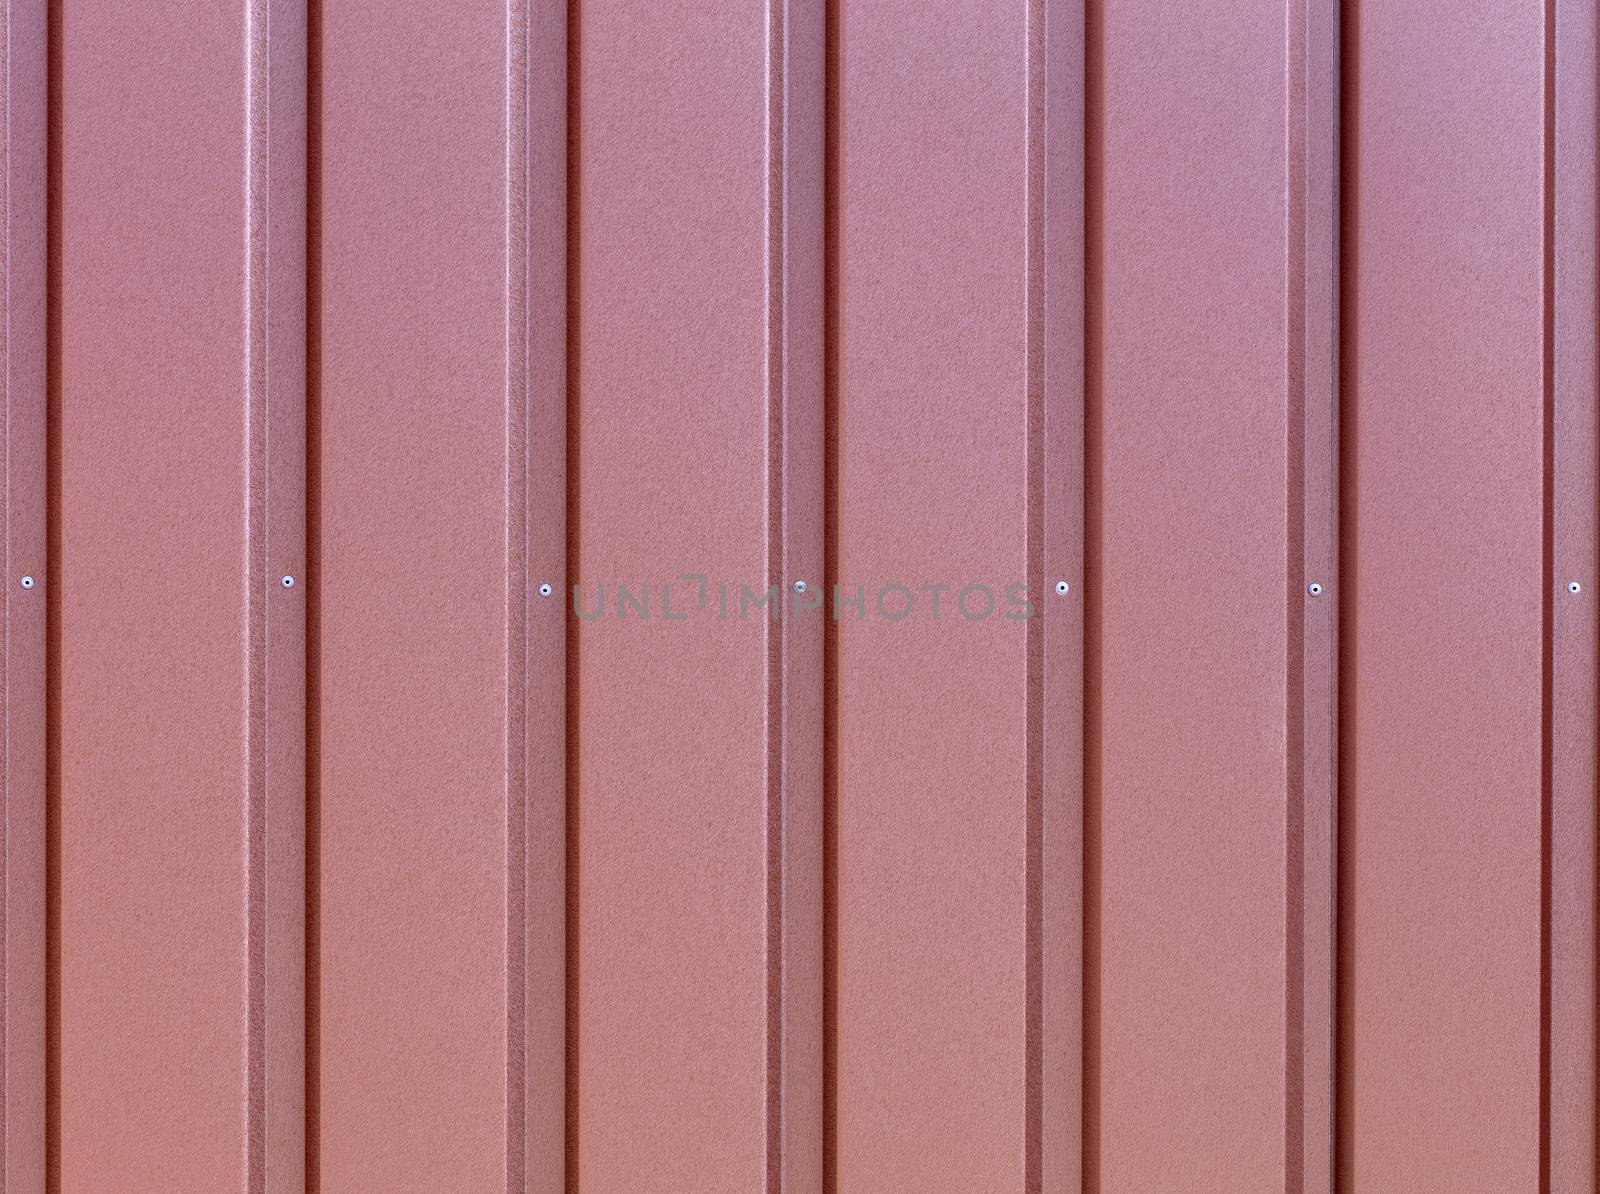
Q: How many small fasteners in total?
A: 7